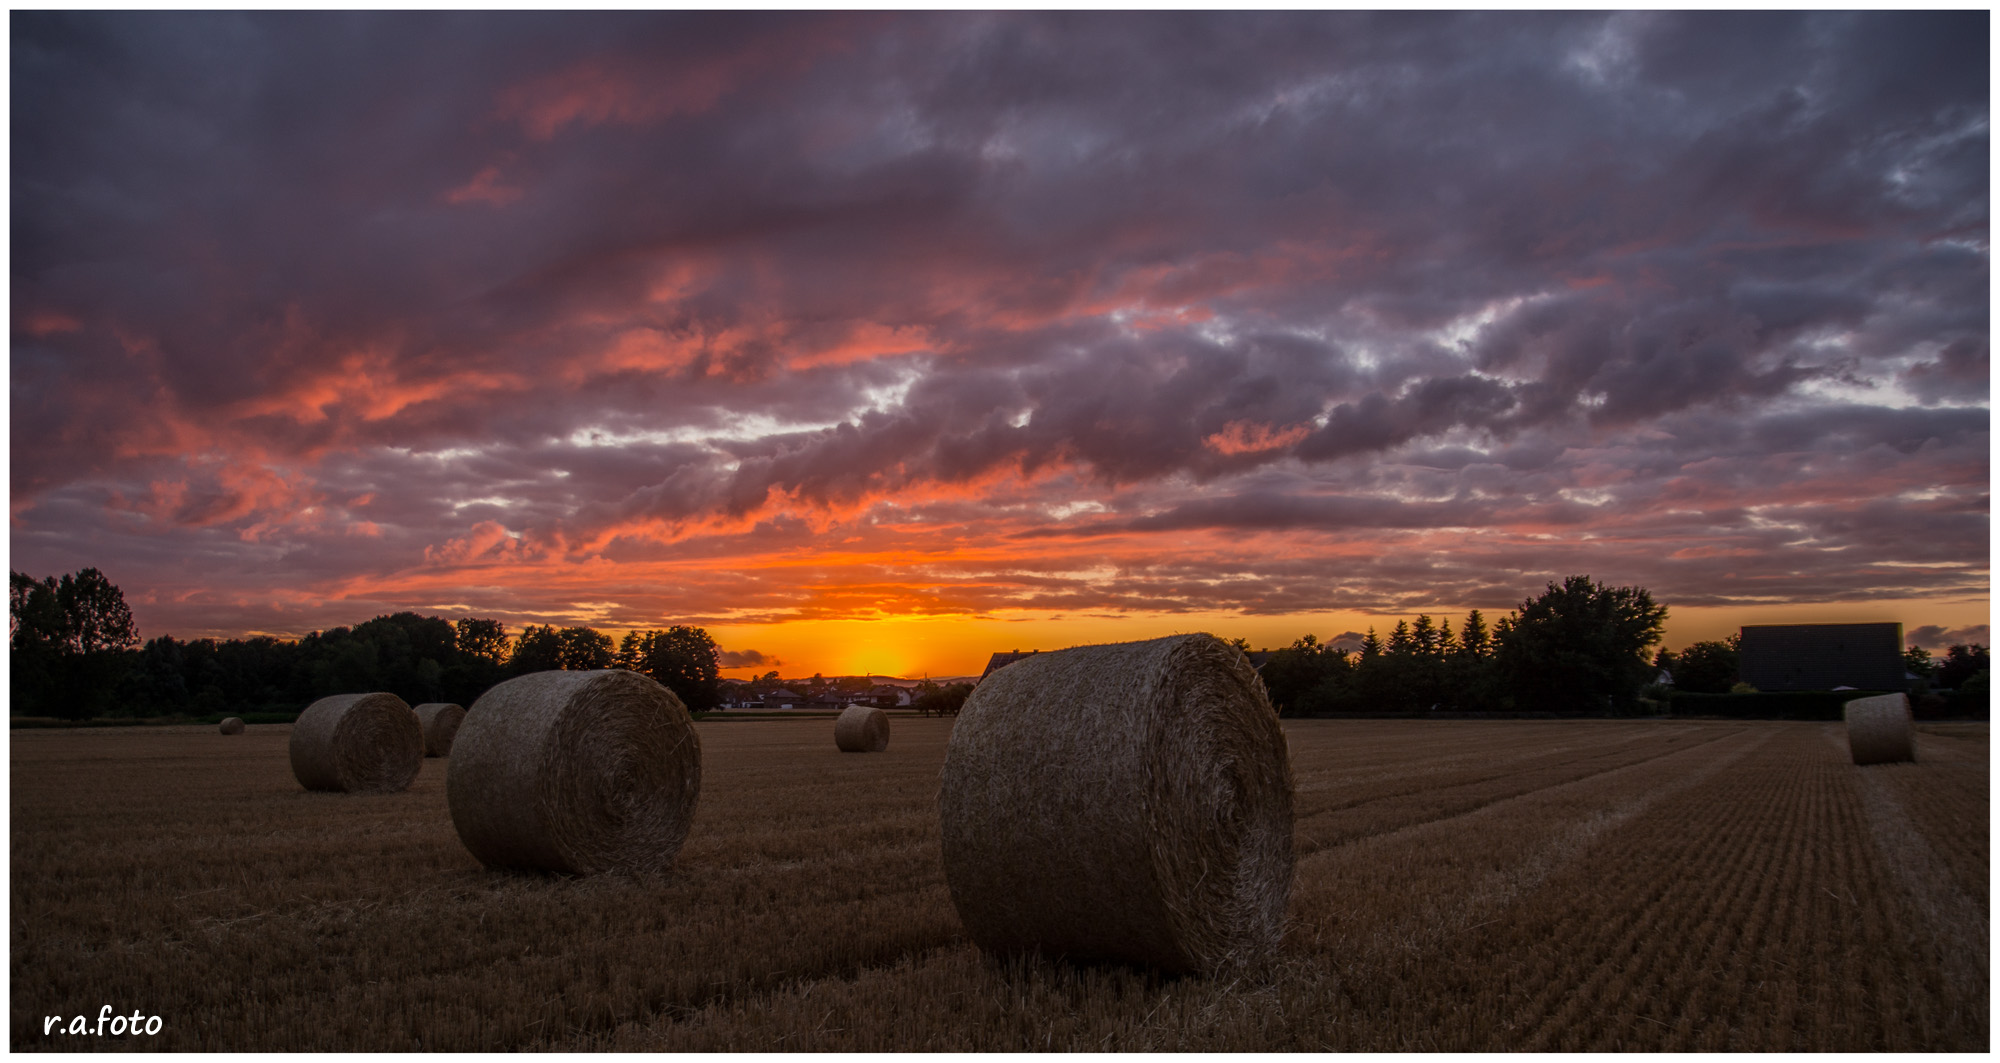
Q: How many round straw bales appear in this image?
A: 7